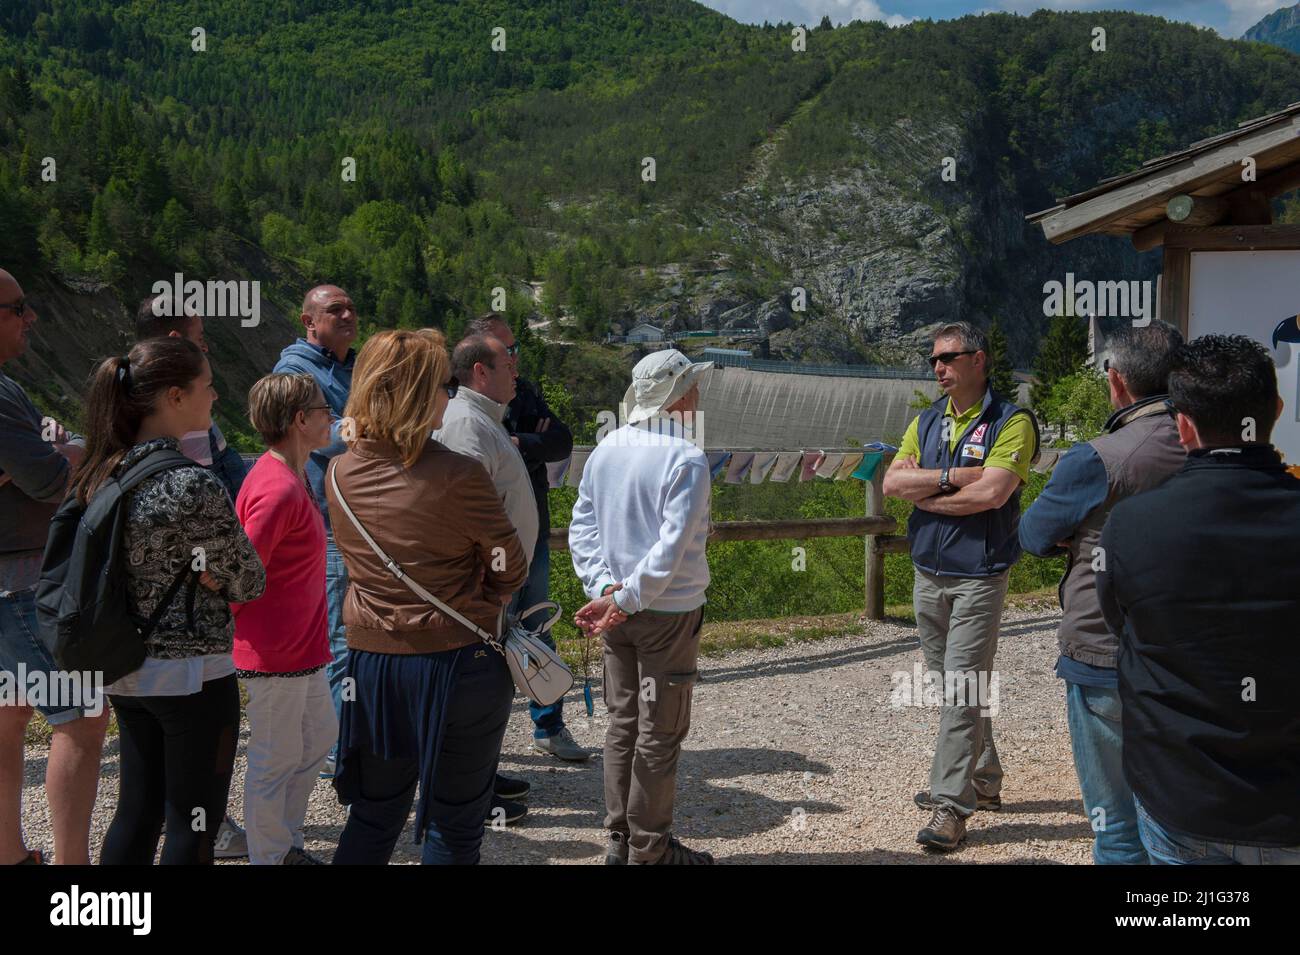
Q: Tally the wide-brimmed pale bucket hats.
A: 1